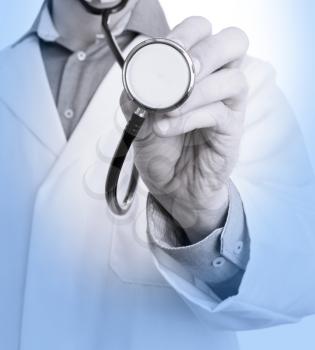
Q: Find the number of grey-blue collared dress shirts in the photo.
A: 1